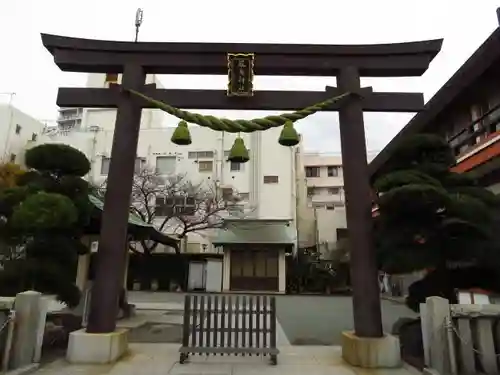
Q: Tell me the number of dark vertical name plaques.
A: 1